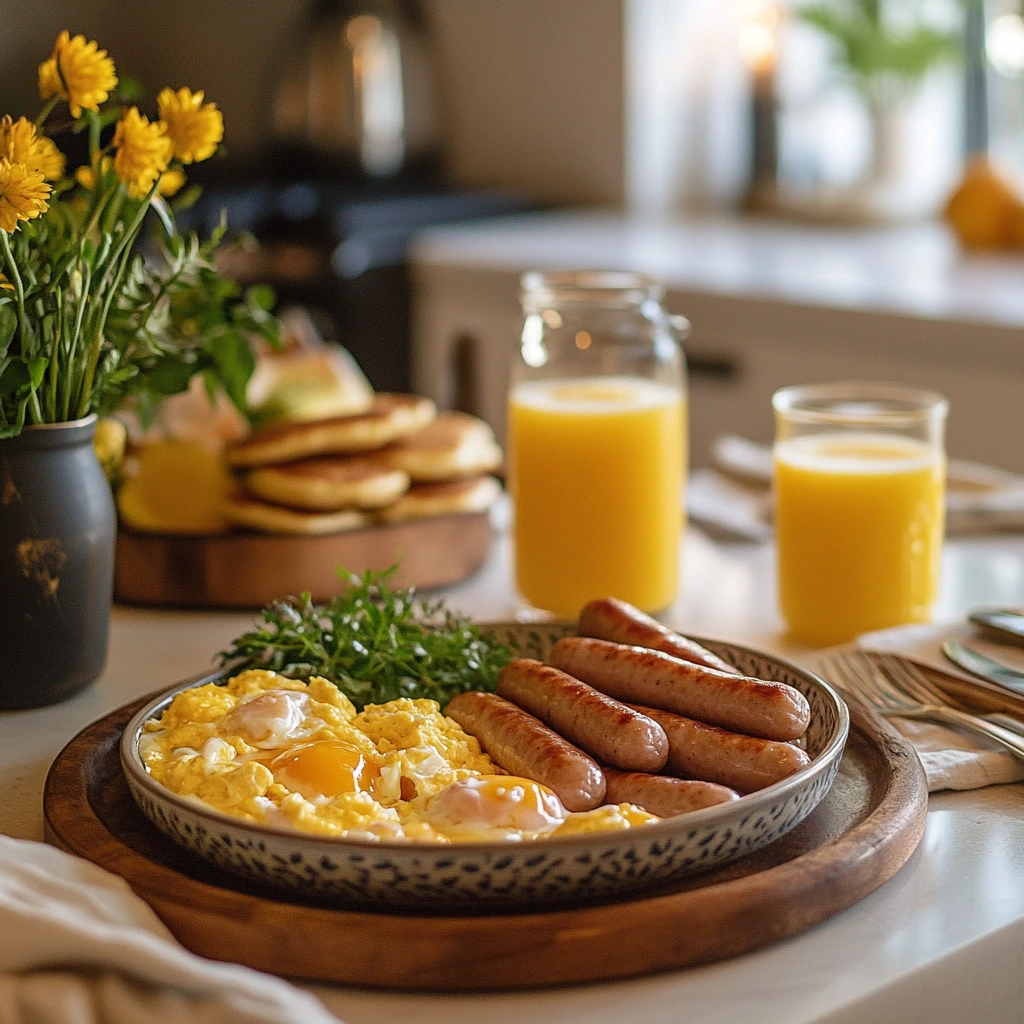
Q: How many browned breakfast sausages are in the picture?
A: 6